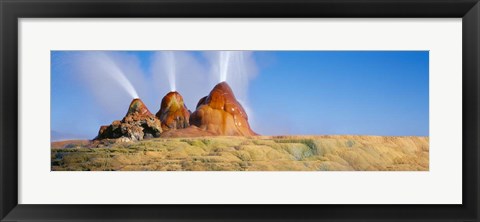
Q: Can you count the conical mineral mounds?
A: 3